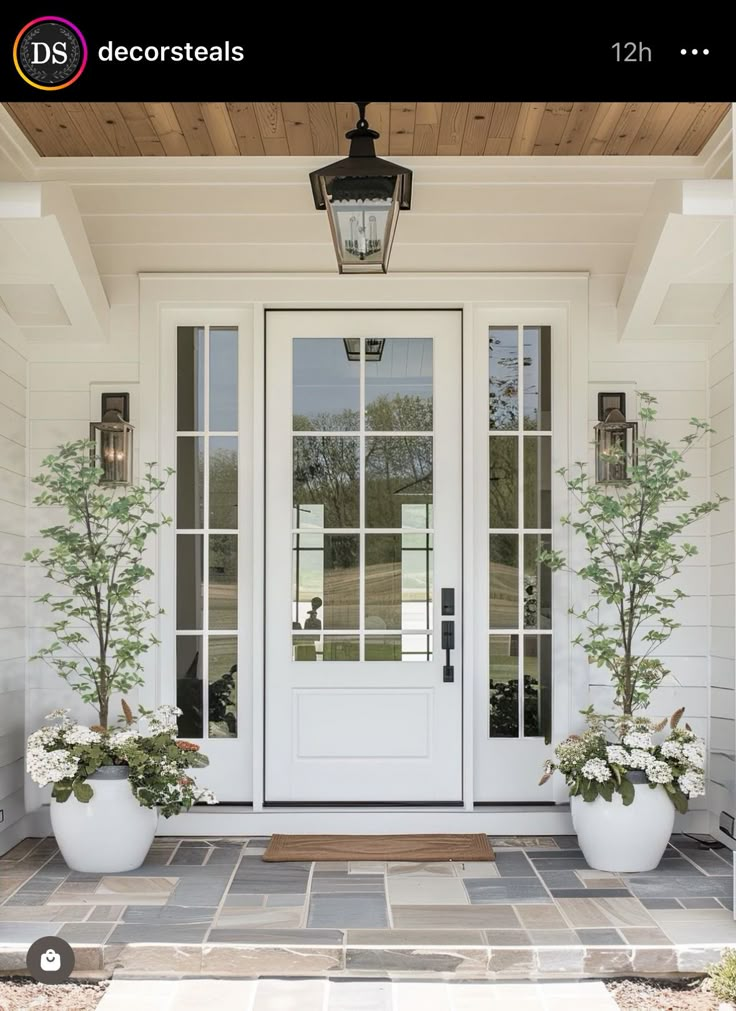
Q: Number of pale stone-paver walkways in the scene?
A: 1